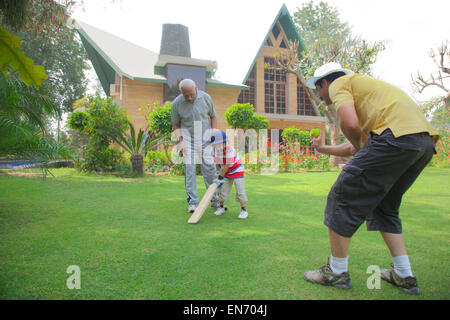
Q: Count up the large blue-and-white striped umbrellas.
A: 0